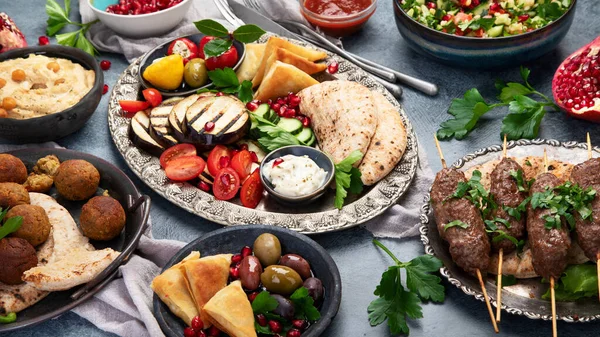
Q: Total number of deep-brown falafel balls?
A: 6